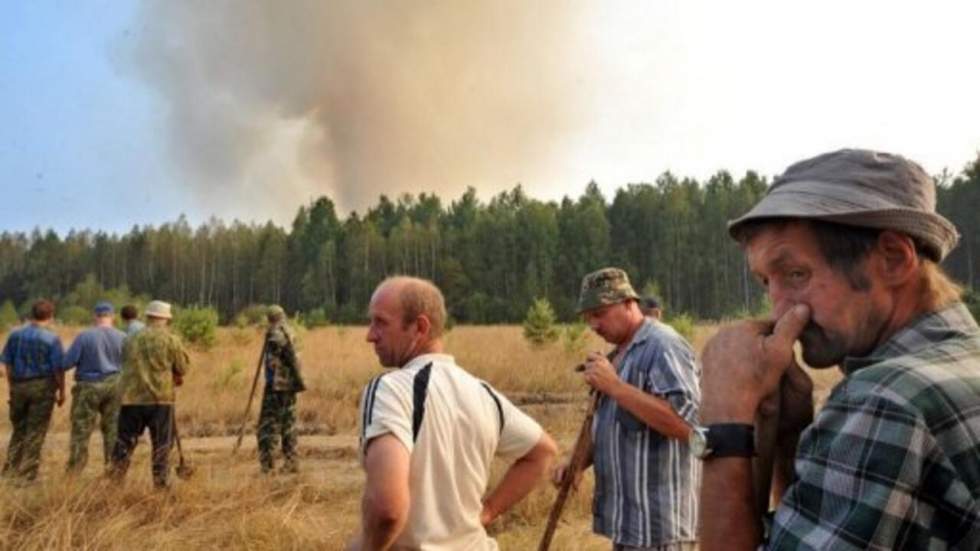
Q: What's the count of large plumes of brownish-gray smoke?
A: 1